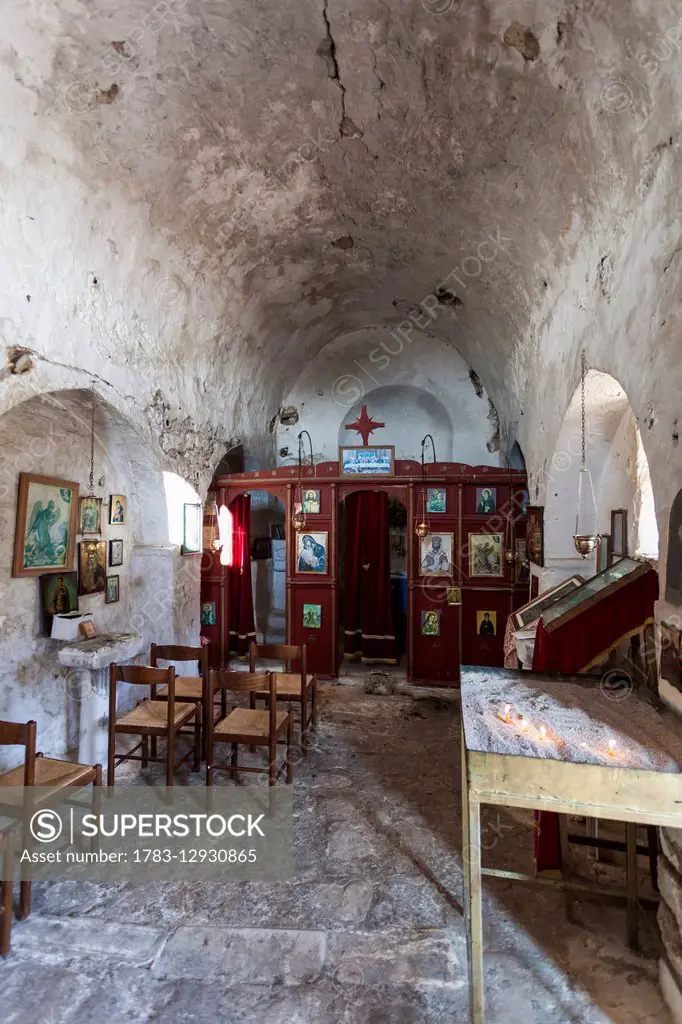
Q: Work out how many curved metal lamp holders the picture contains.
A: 2